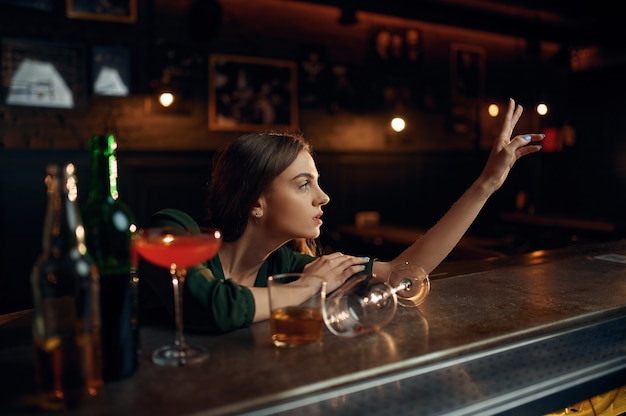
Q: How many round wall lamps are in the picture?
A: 4